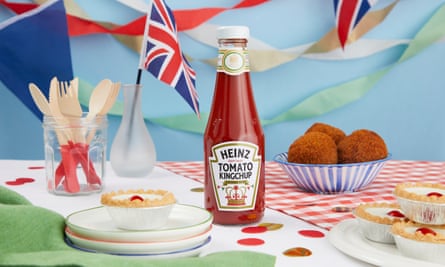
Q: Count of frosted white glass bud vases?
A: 1